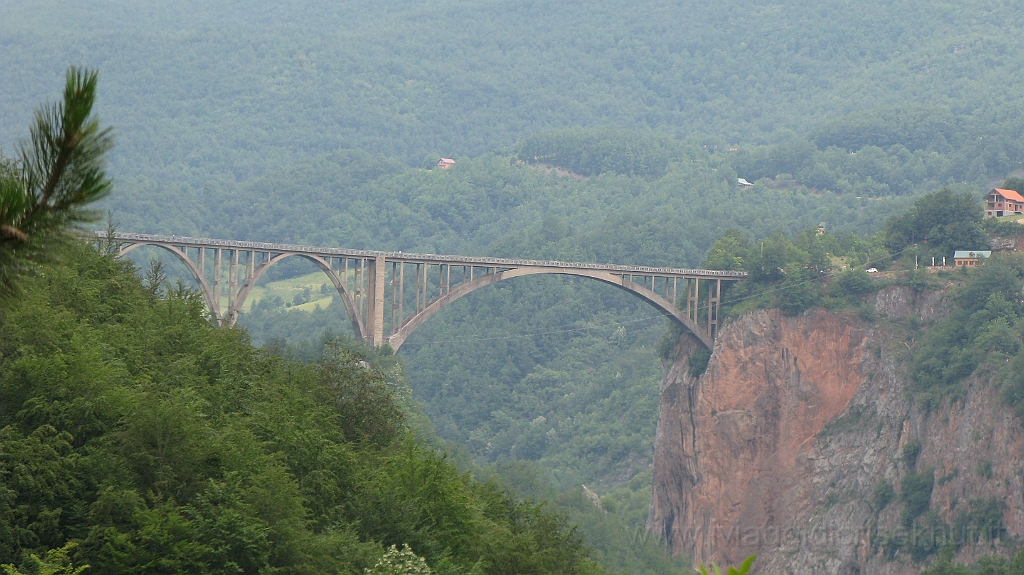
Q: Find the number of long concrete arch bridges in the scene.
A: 1